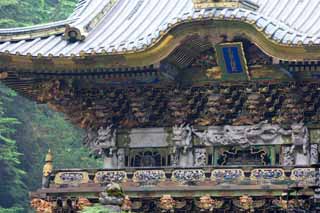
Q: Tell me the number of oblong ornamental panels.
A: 7